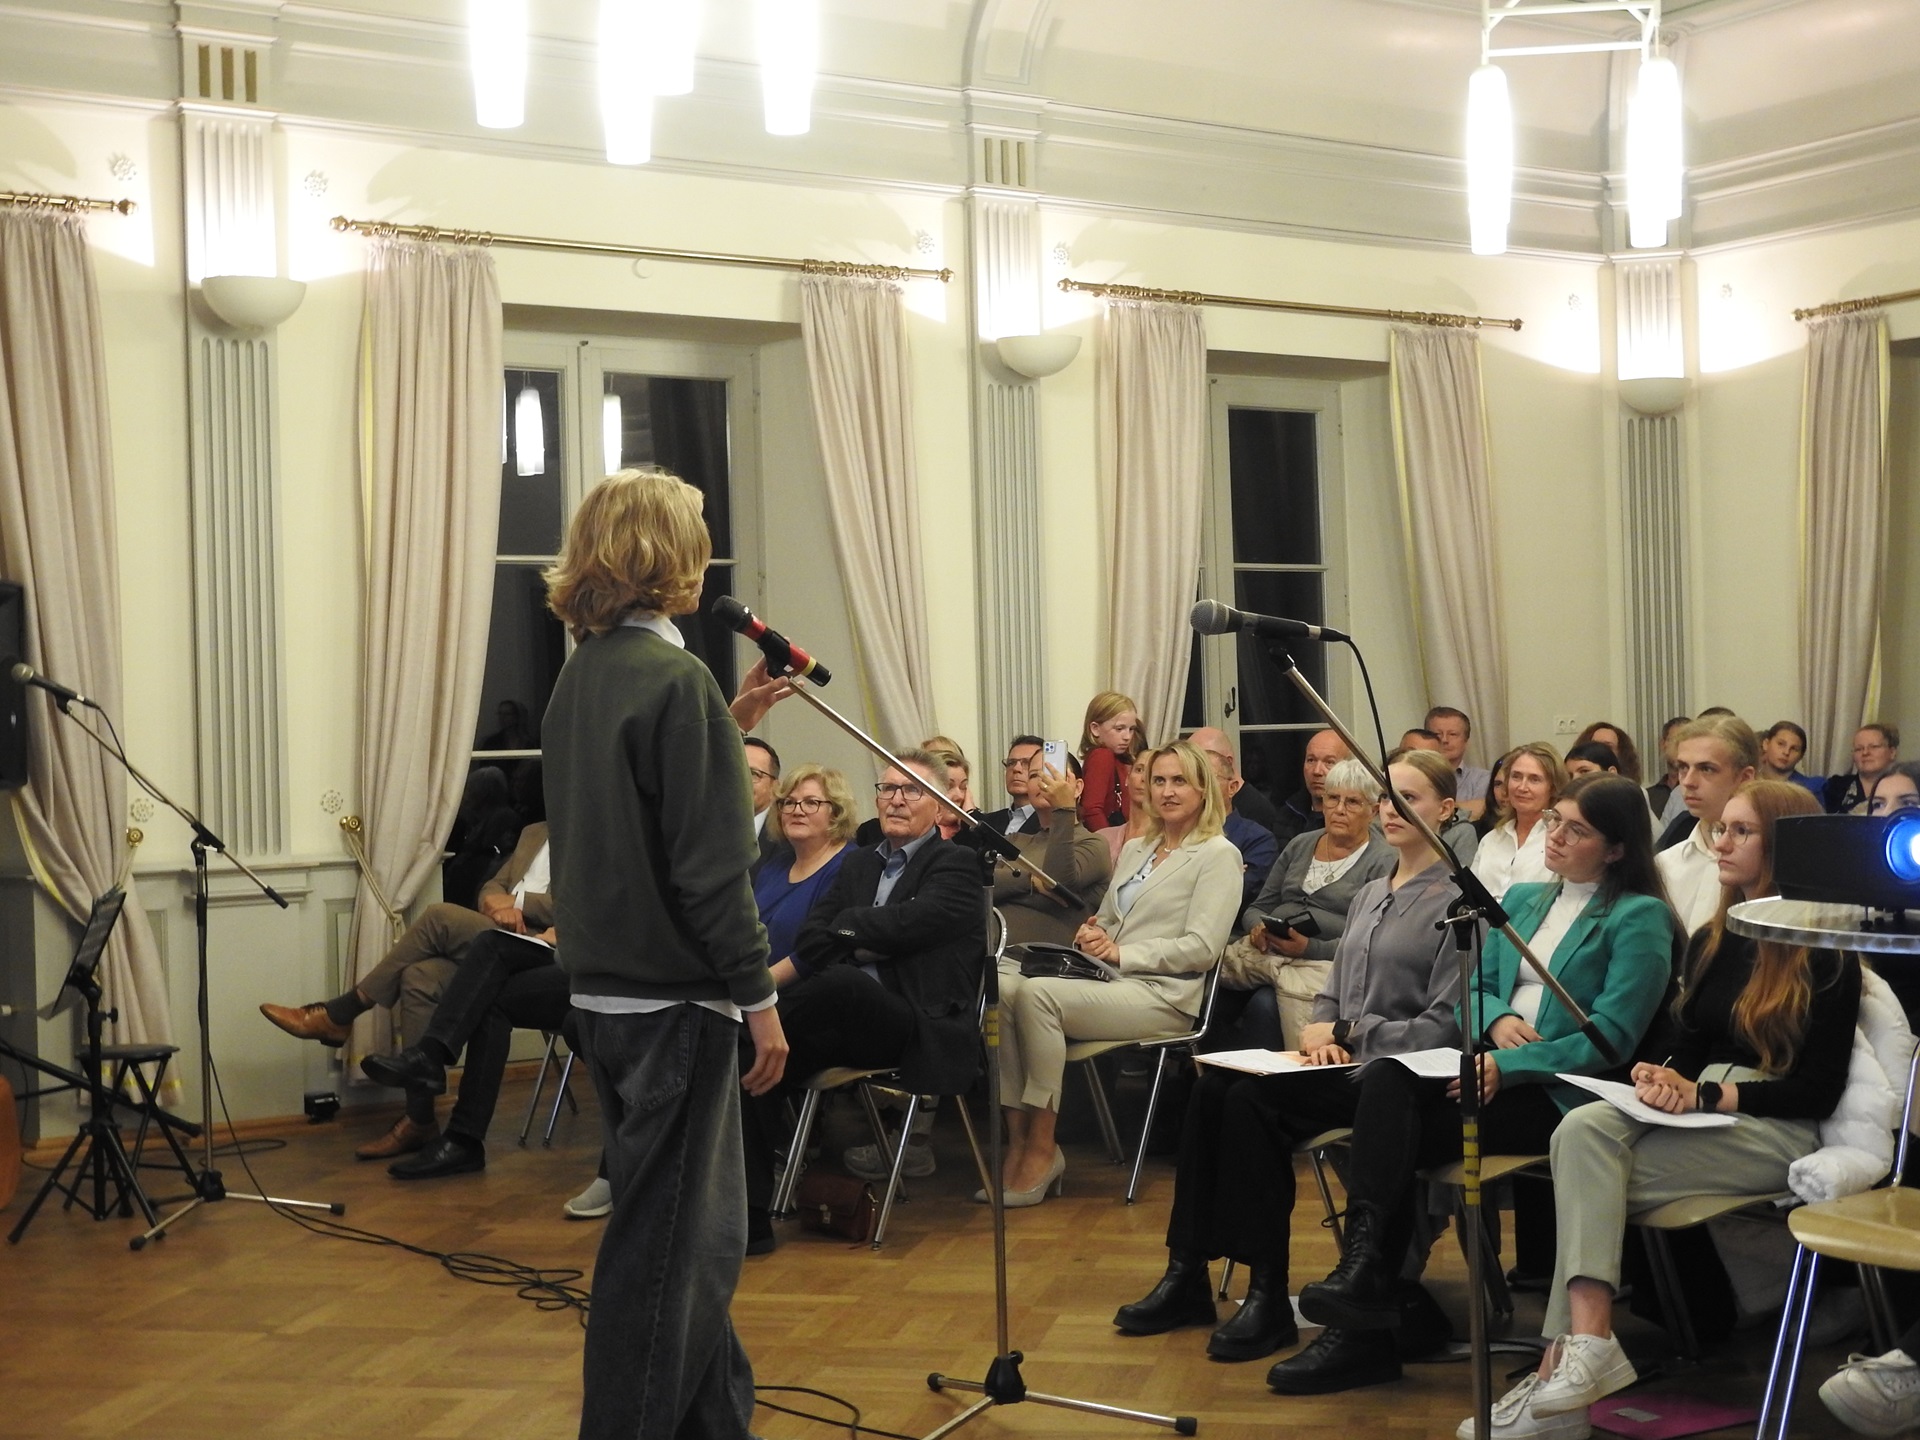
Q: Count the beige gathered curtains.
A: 6